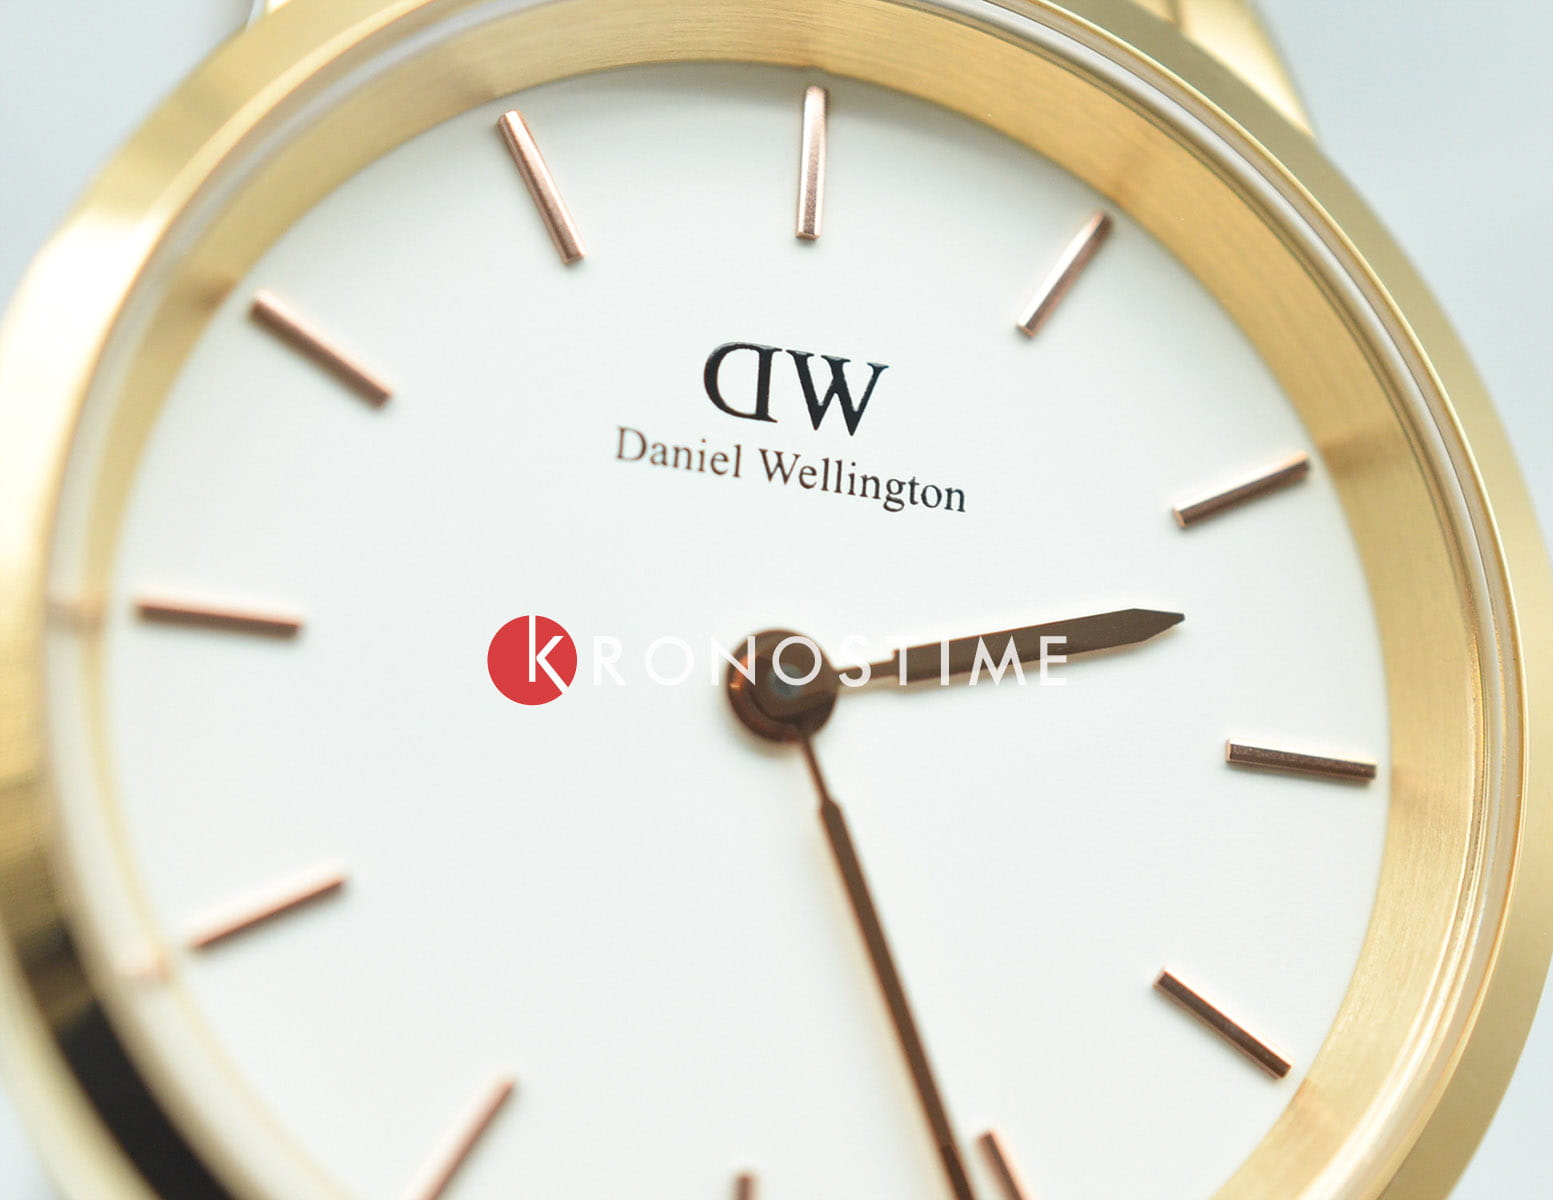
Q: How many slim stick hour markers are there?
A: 12